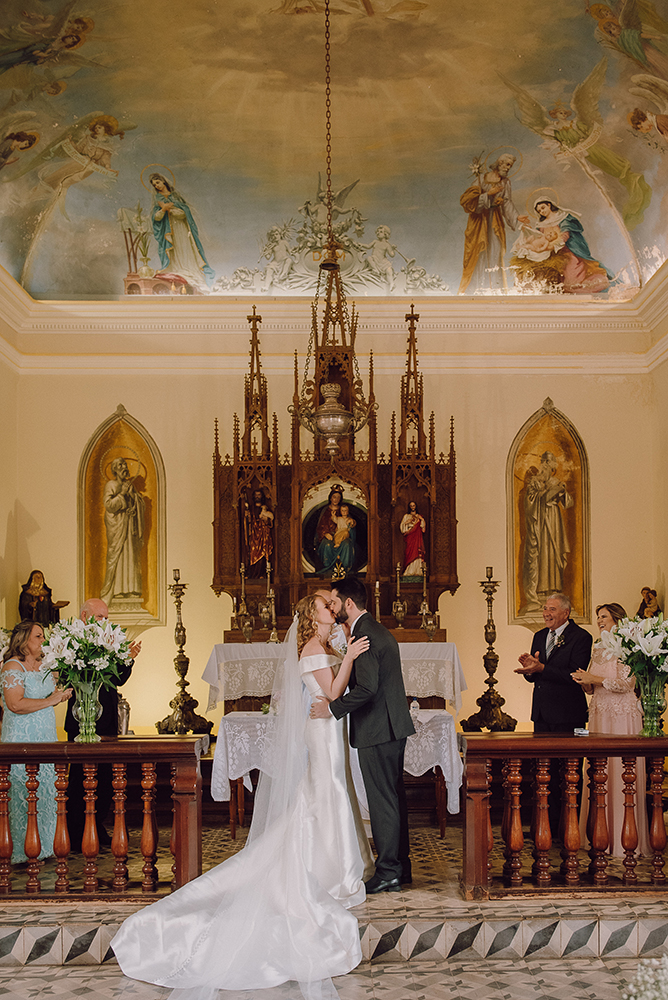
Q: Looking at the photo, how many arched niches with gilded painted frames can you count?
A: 2